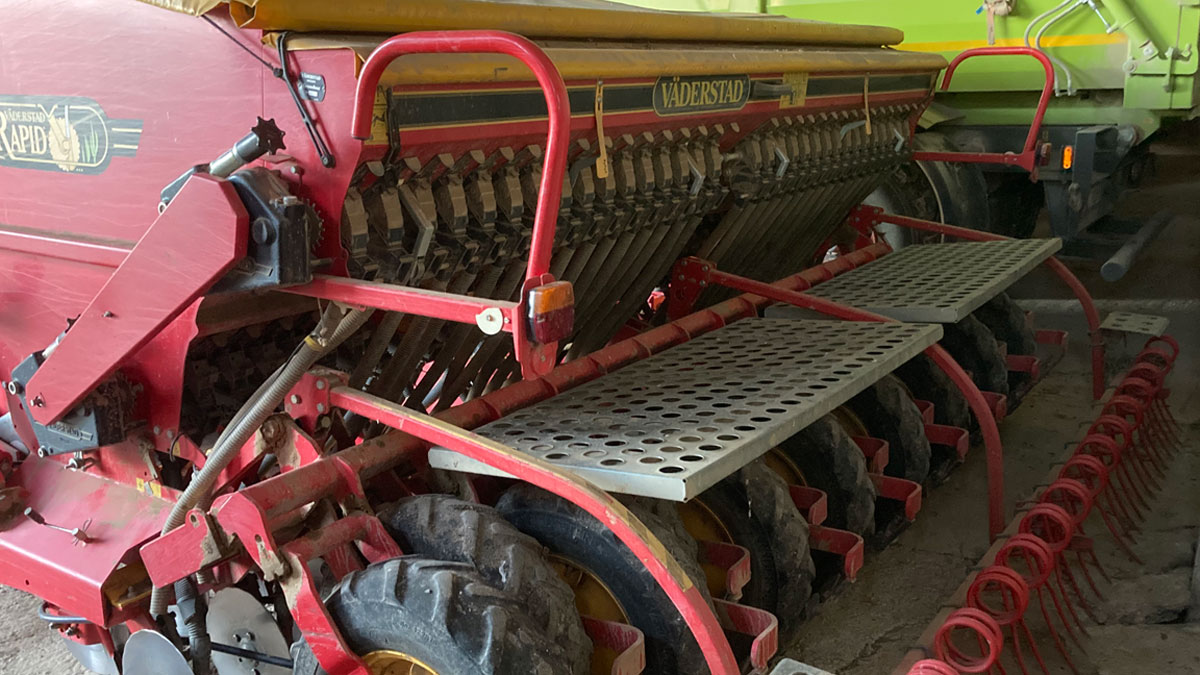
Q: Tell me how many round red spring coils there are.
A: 14